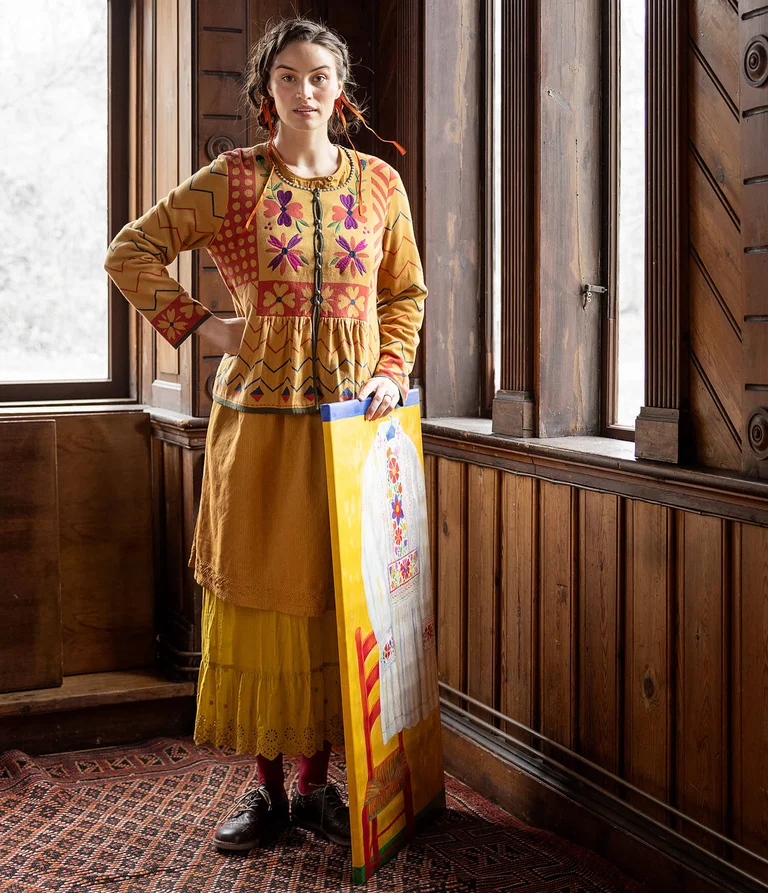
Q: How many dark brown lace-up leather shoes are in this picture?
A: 2